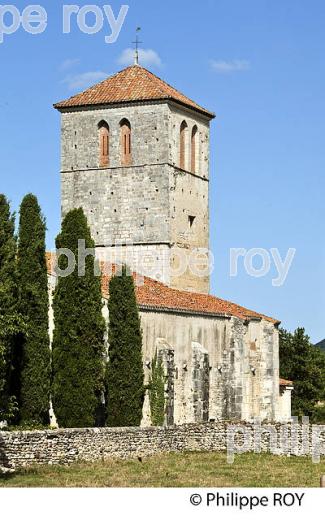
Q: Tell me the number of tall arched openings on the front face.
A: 2